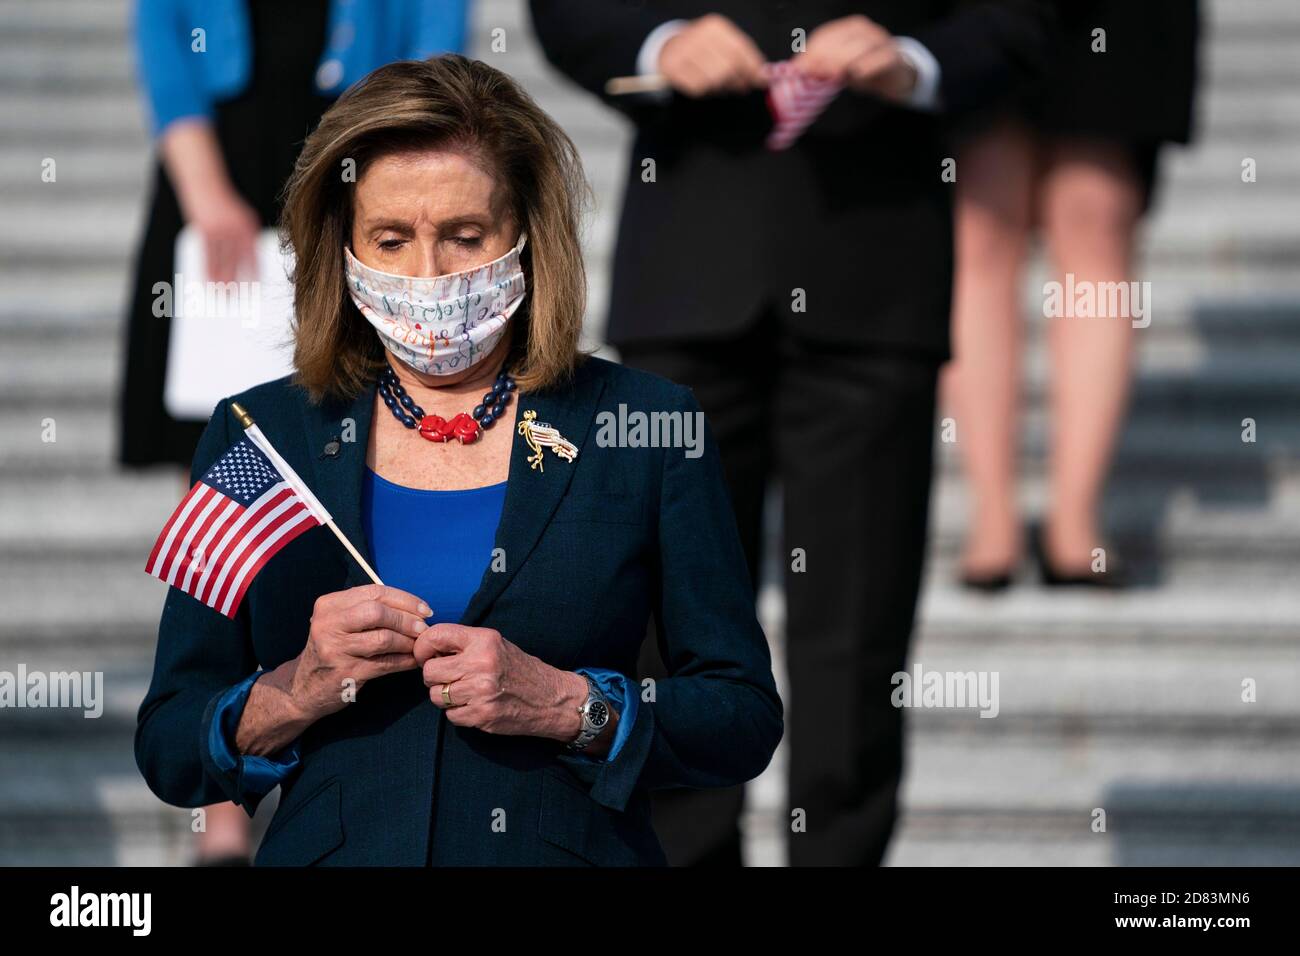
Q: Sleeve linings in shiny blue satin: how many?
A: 2